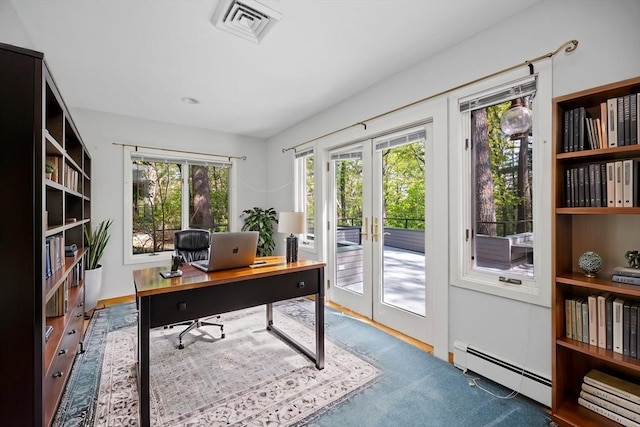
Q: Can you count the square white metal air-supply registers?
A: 1